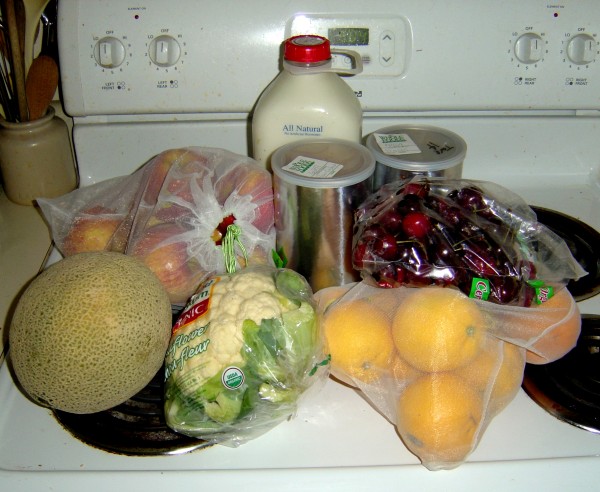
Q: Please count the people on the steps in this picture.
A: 0